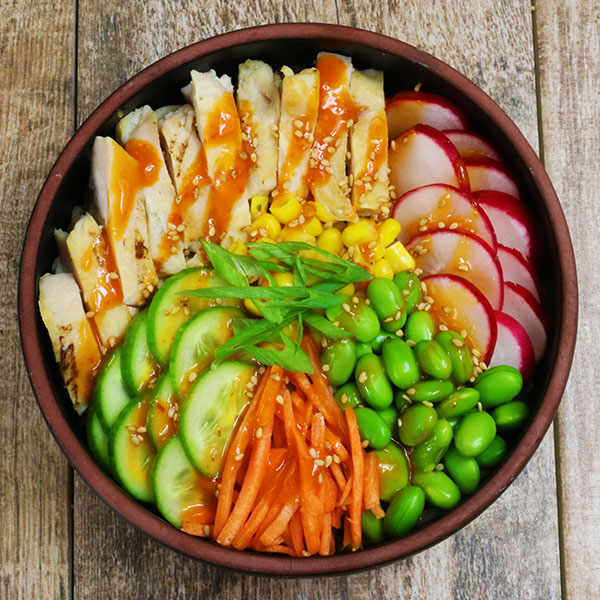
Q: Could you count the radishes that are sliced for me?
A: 11